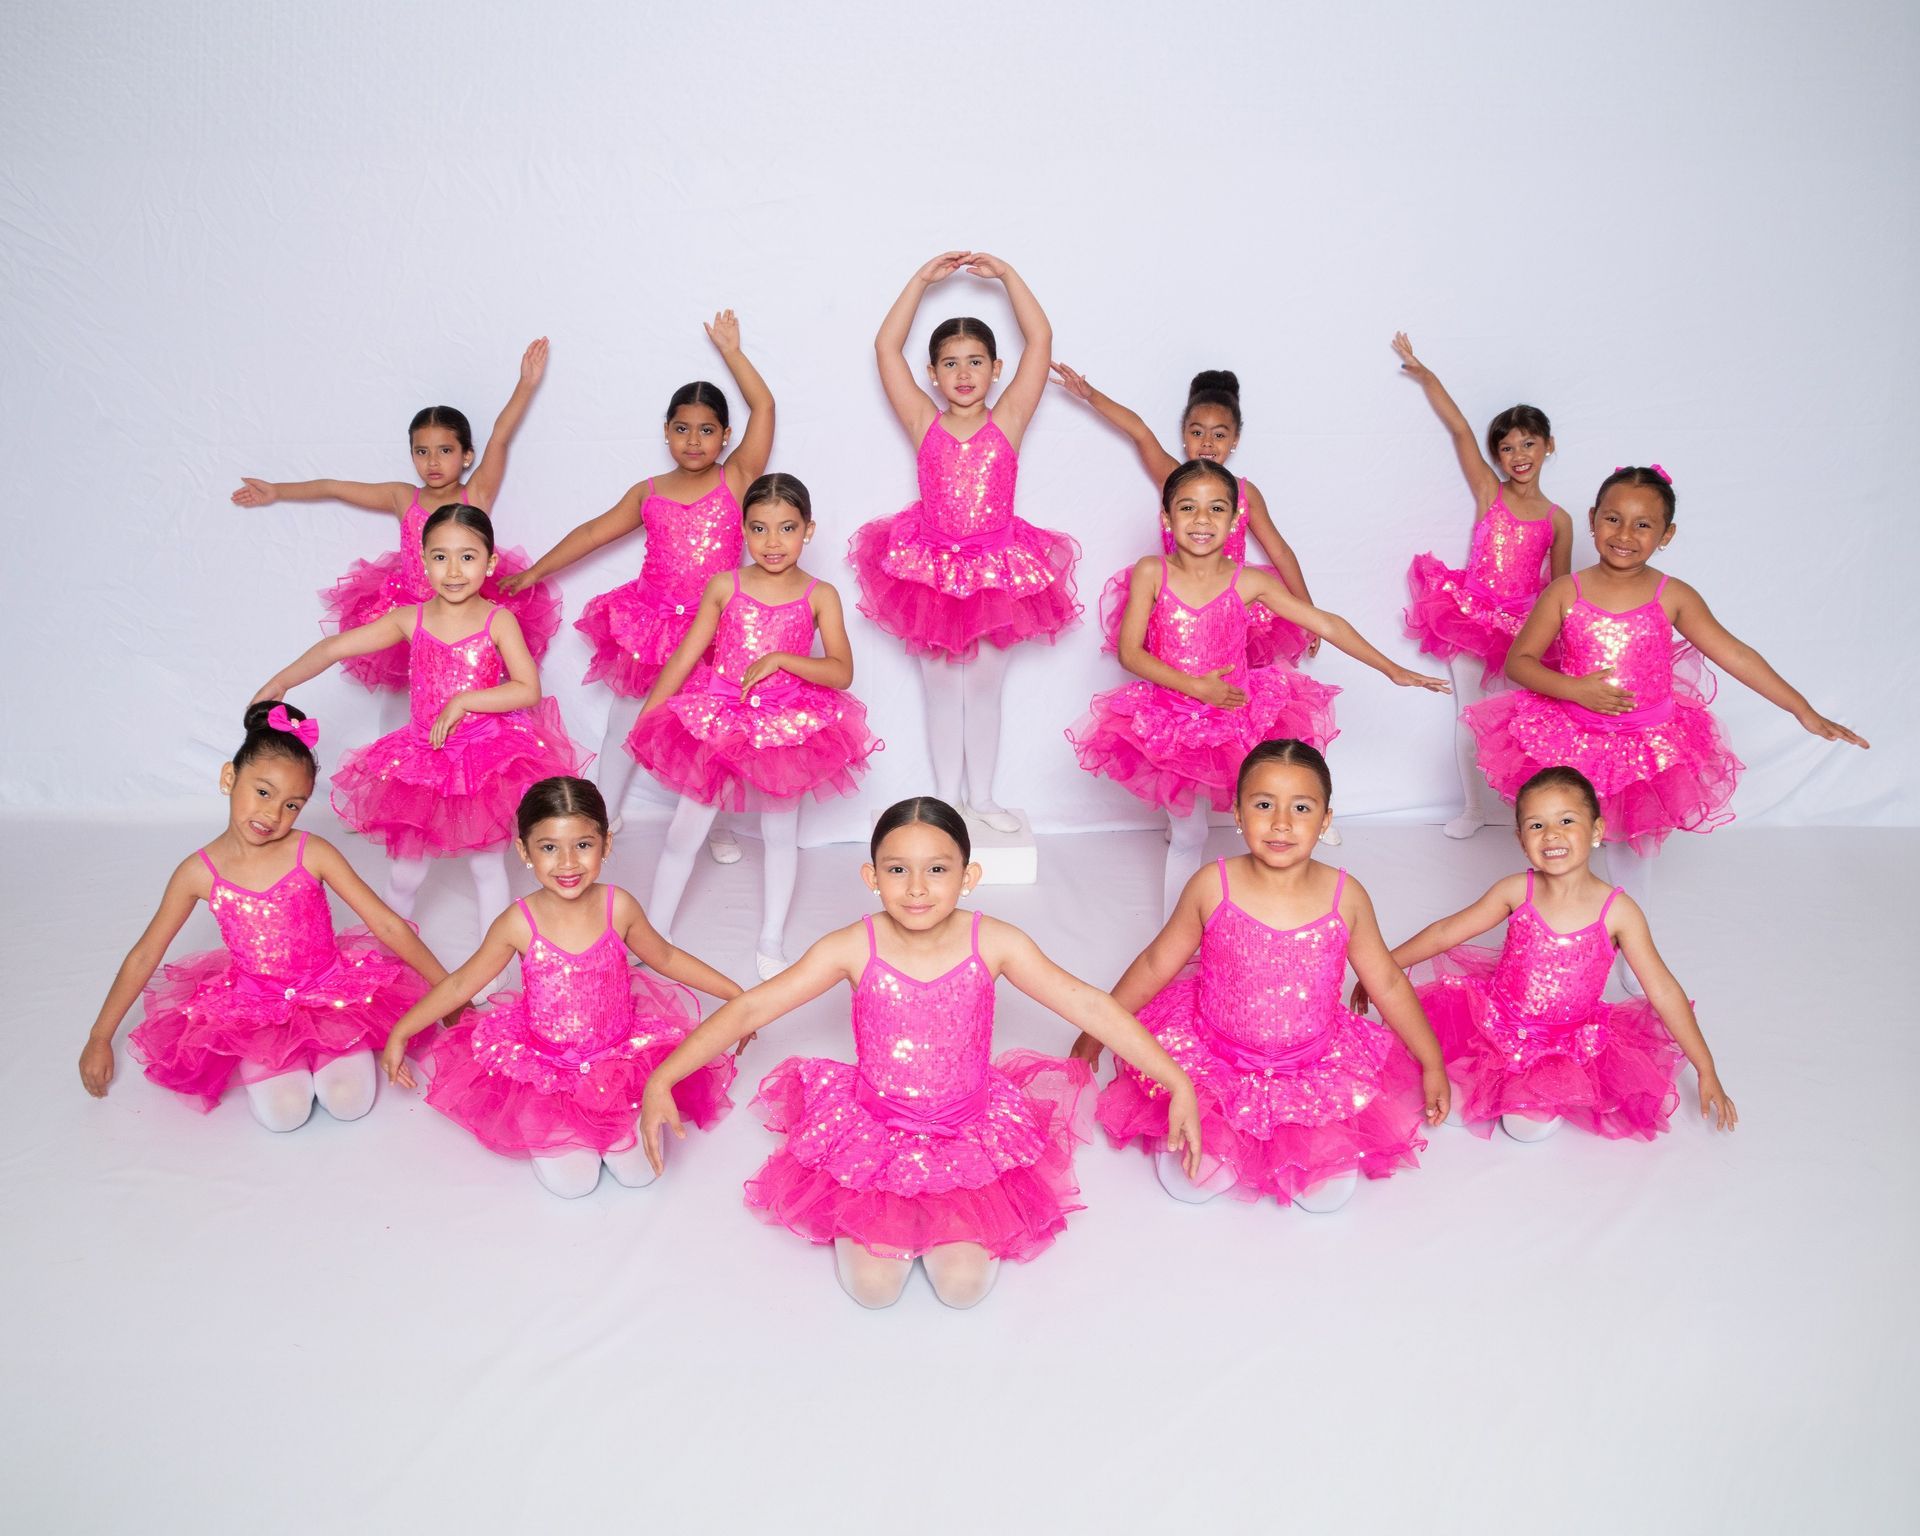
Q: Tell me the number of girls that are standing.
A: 9